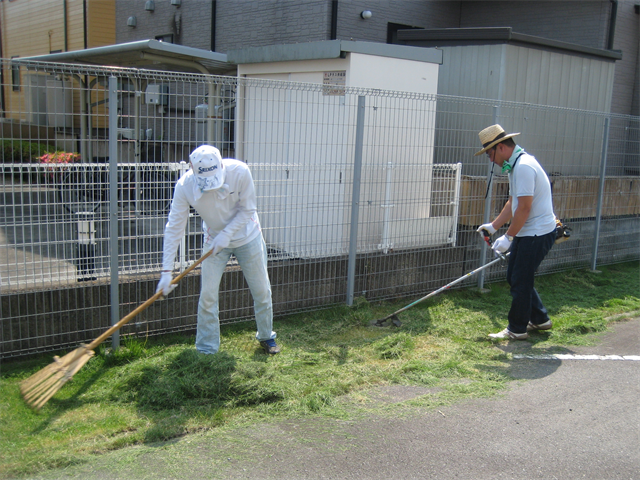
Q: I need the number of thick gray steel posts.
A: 4